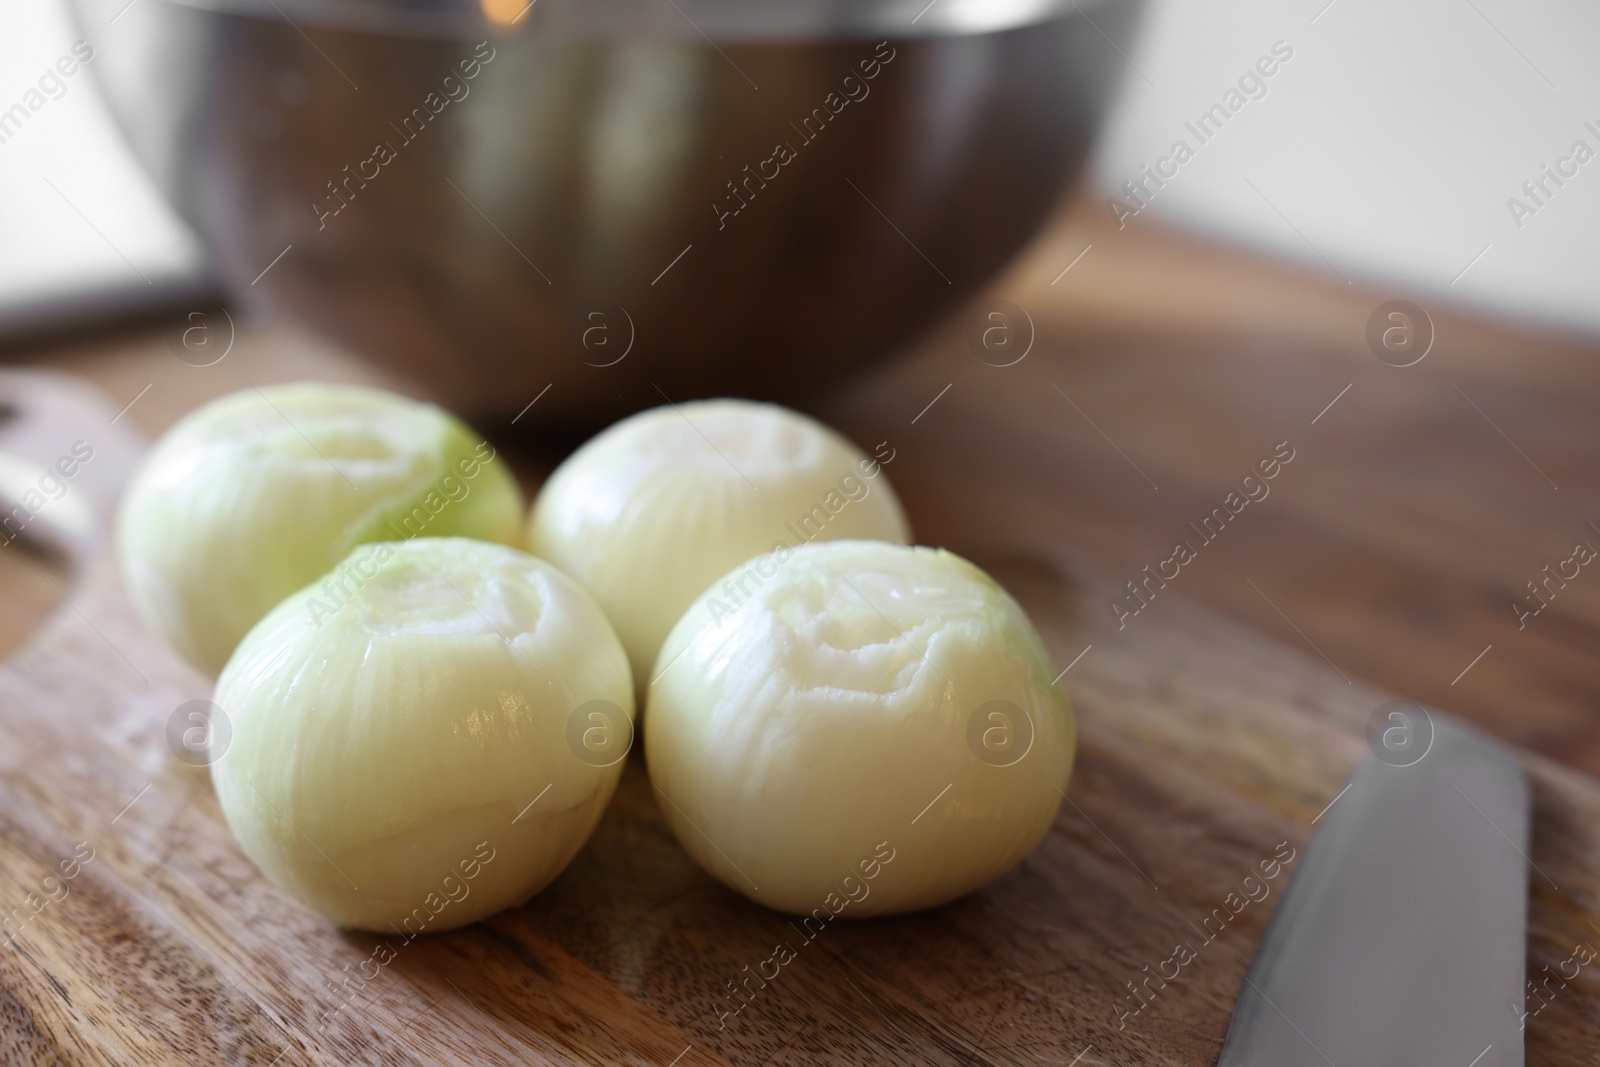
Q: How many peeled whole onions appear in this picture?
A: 4